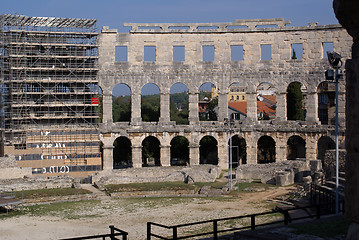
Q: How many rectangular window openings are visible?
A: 8